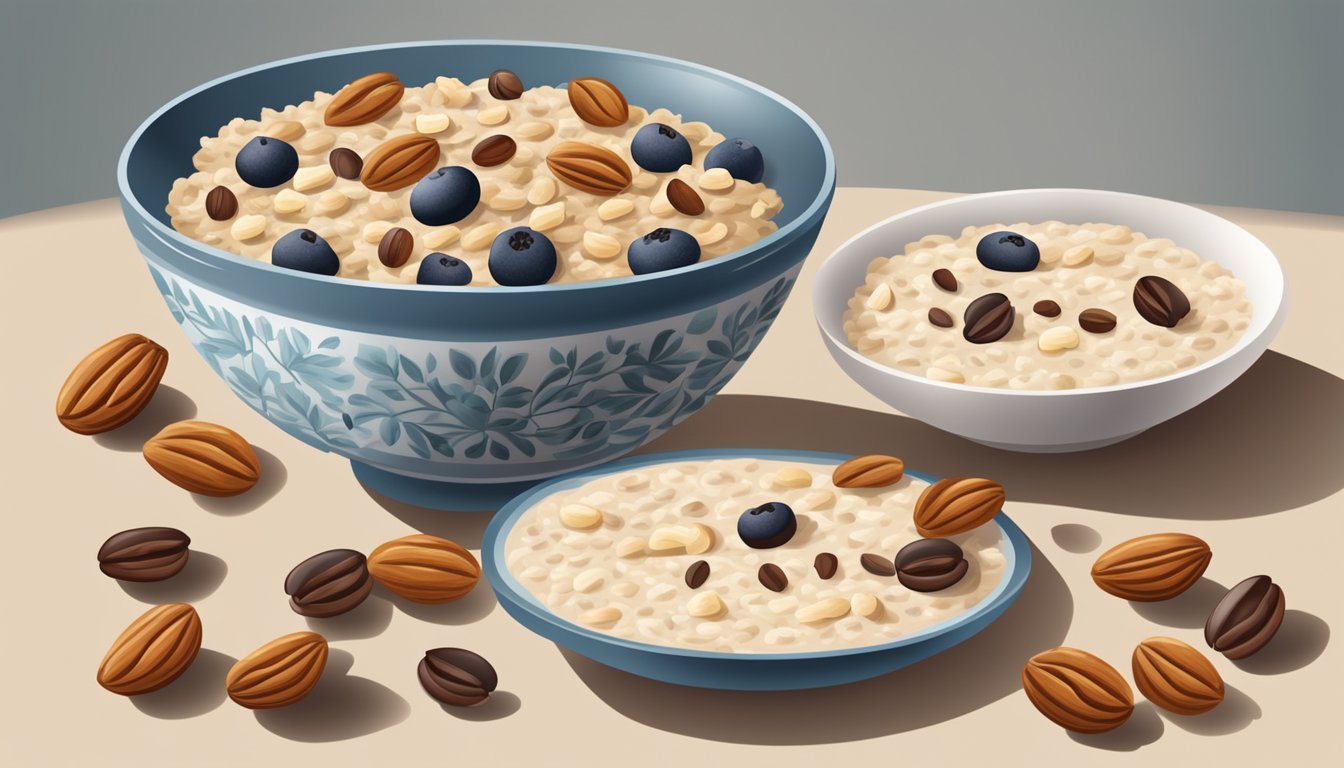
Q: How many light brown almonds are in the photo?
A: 14